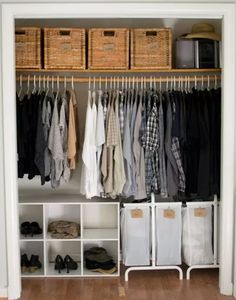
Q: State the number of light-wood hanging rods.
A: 1